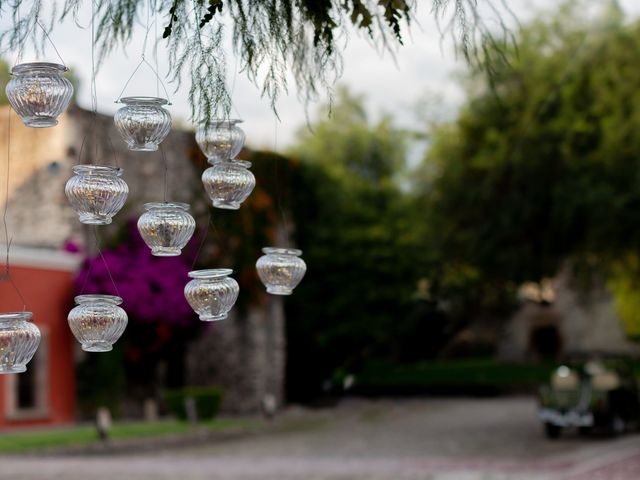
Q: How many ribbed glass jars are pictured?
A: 10